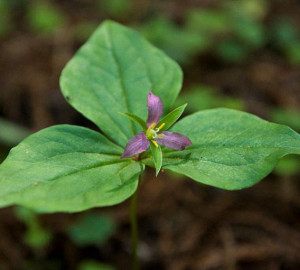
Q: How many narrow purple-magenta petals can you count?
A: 3